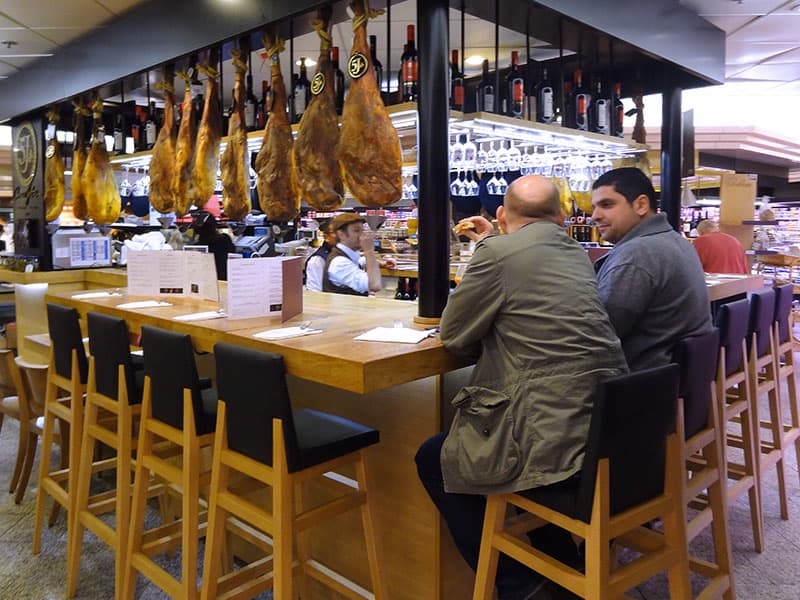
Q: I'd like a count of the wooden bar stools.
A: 9